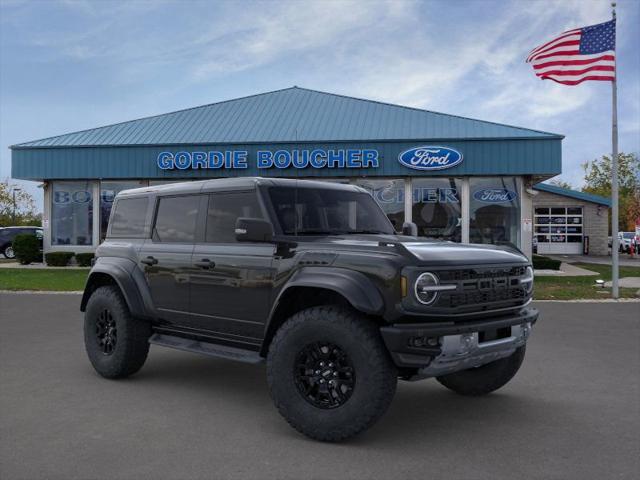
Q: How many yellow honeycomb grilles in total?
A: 0